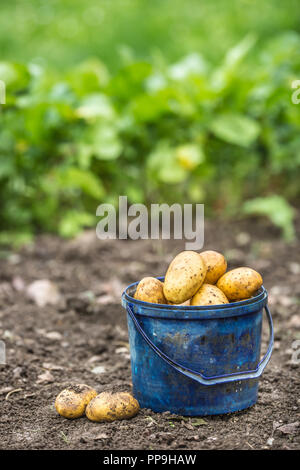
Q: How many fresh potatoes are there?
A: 7